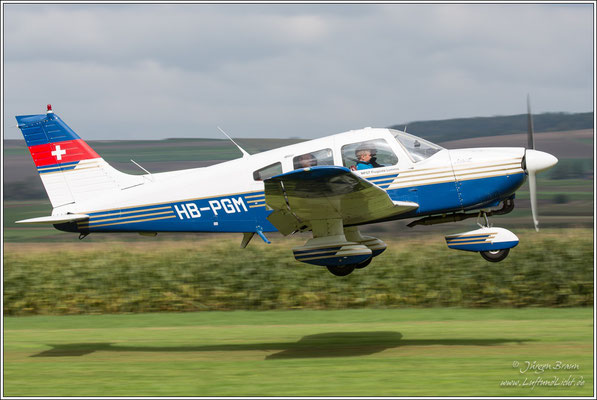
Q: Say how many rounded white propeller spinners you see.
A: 1